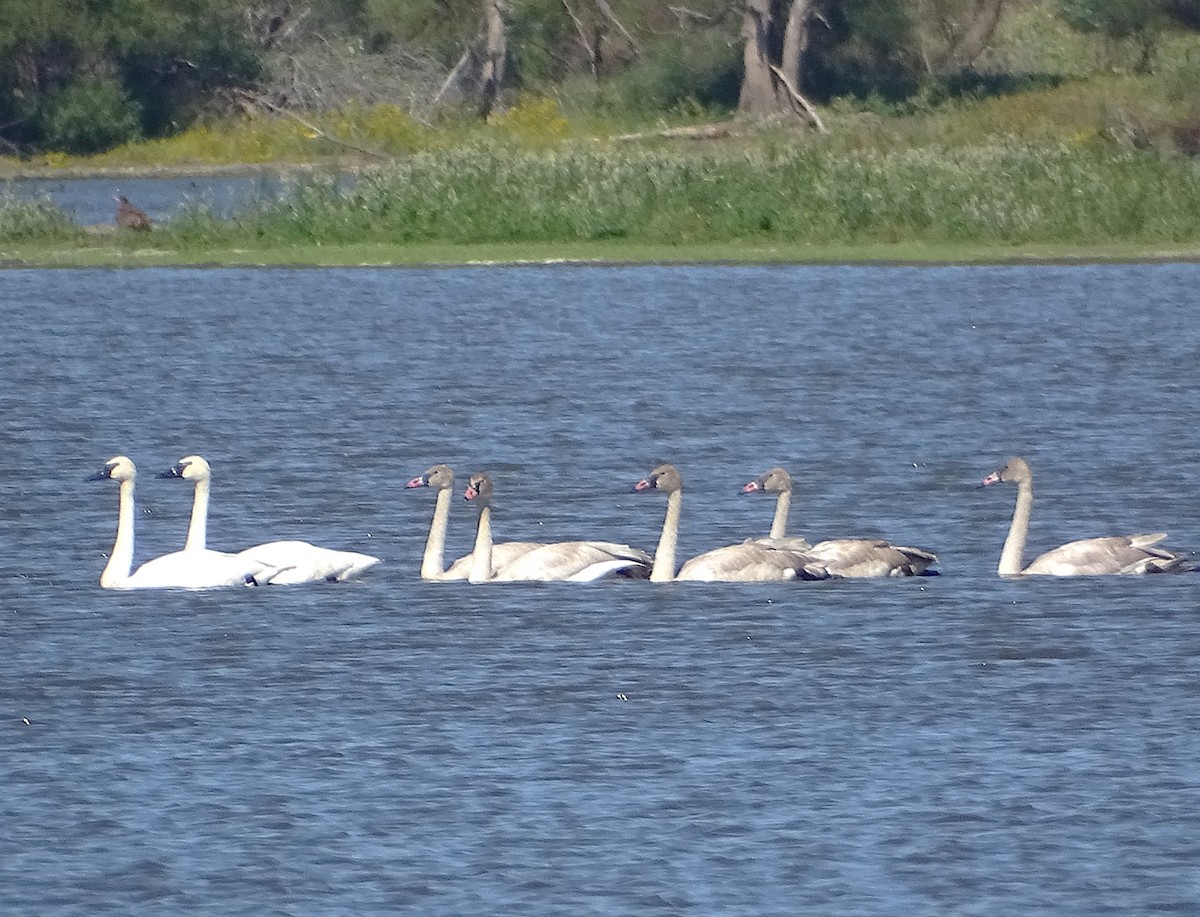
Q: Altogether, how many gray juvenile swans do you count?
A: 5